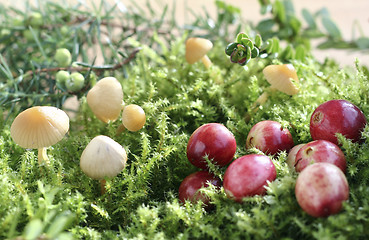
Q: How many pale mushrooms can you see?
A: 6